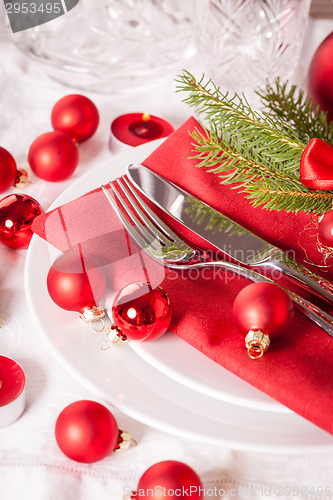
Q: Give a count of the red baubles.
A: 11